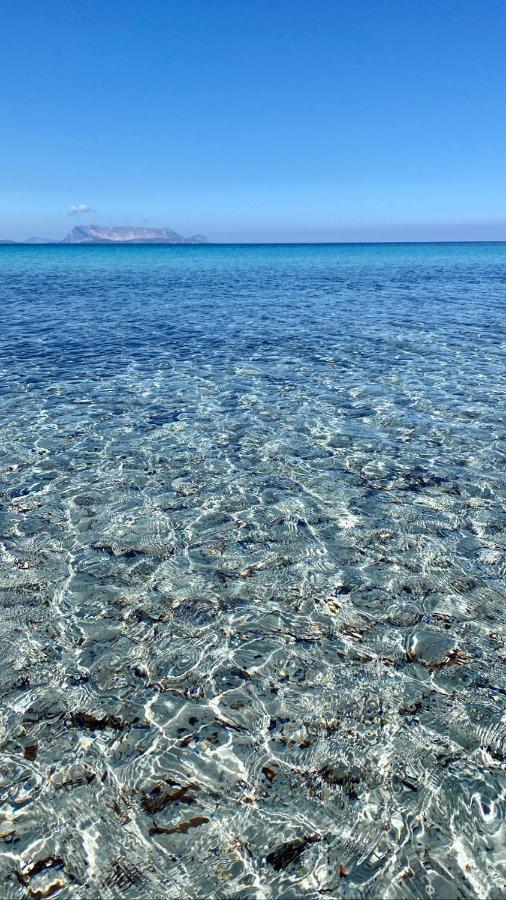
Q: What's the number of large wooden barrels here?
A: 0